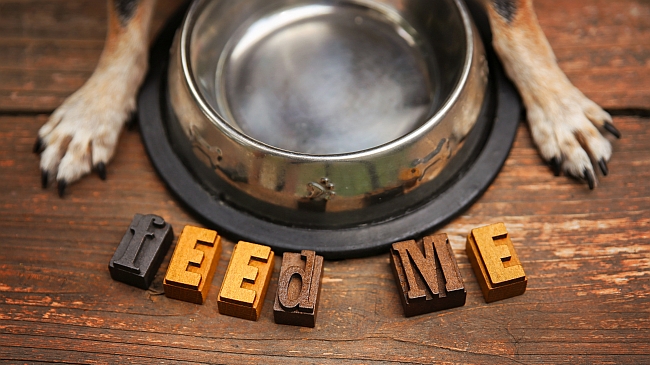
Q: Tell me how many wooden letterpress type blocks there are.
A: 6